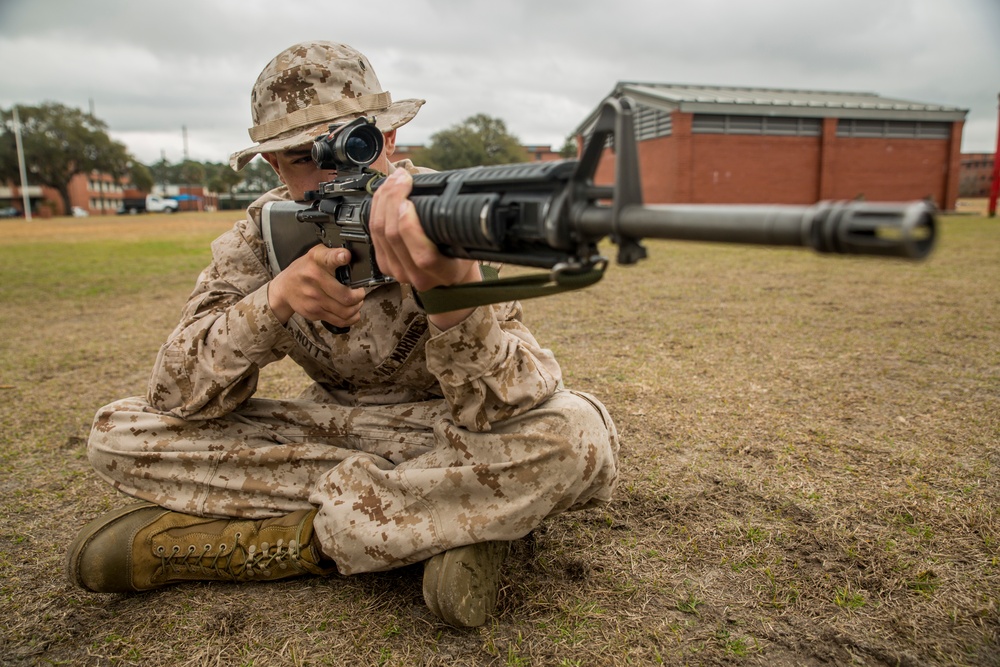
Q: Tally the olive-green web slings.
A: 1